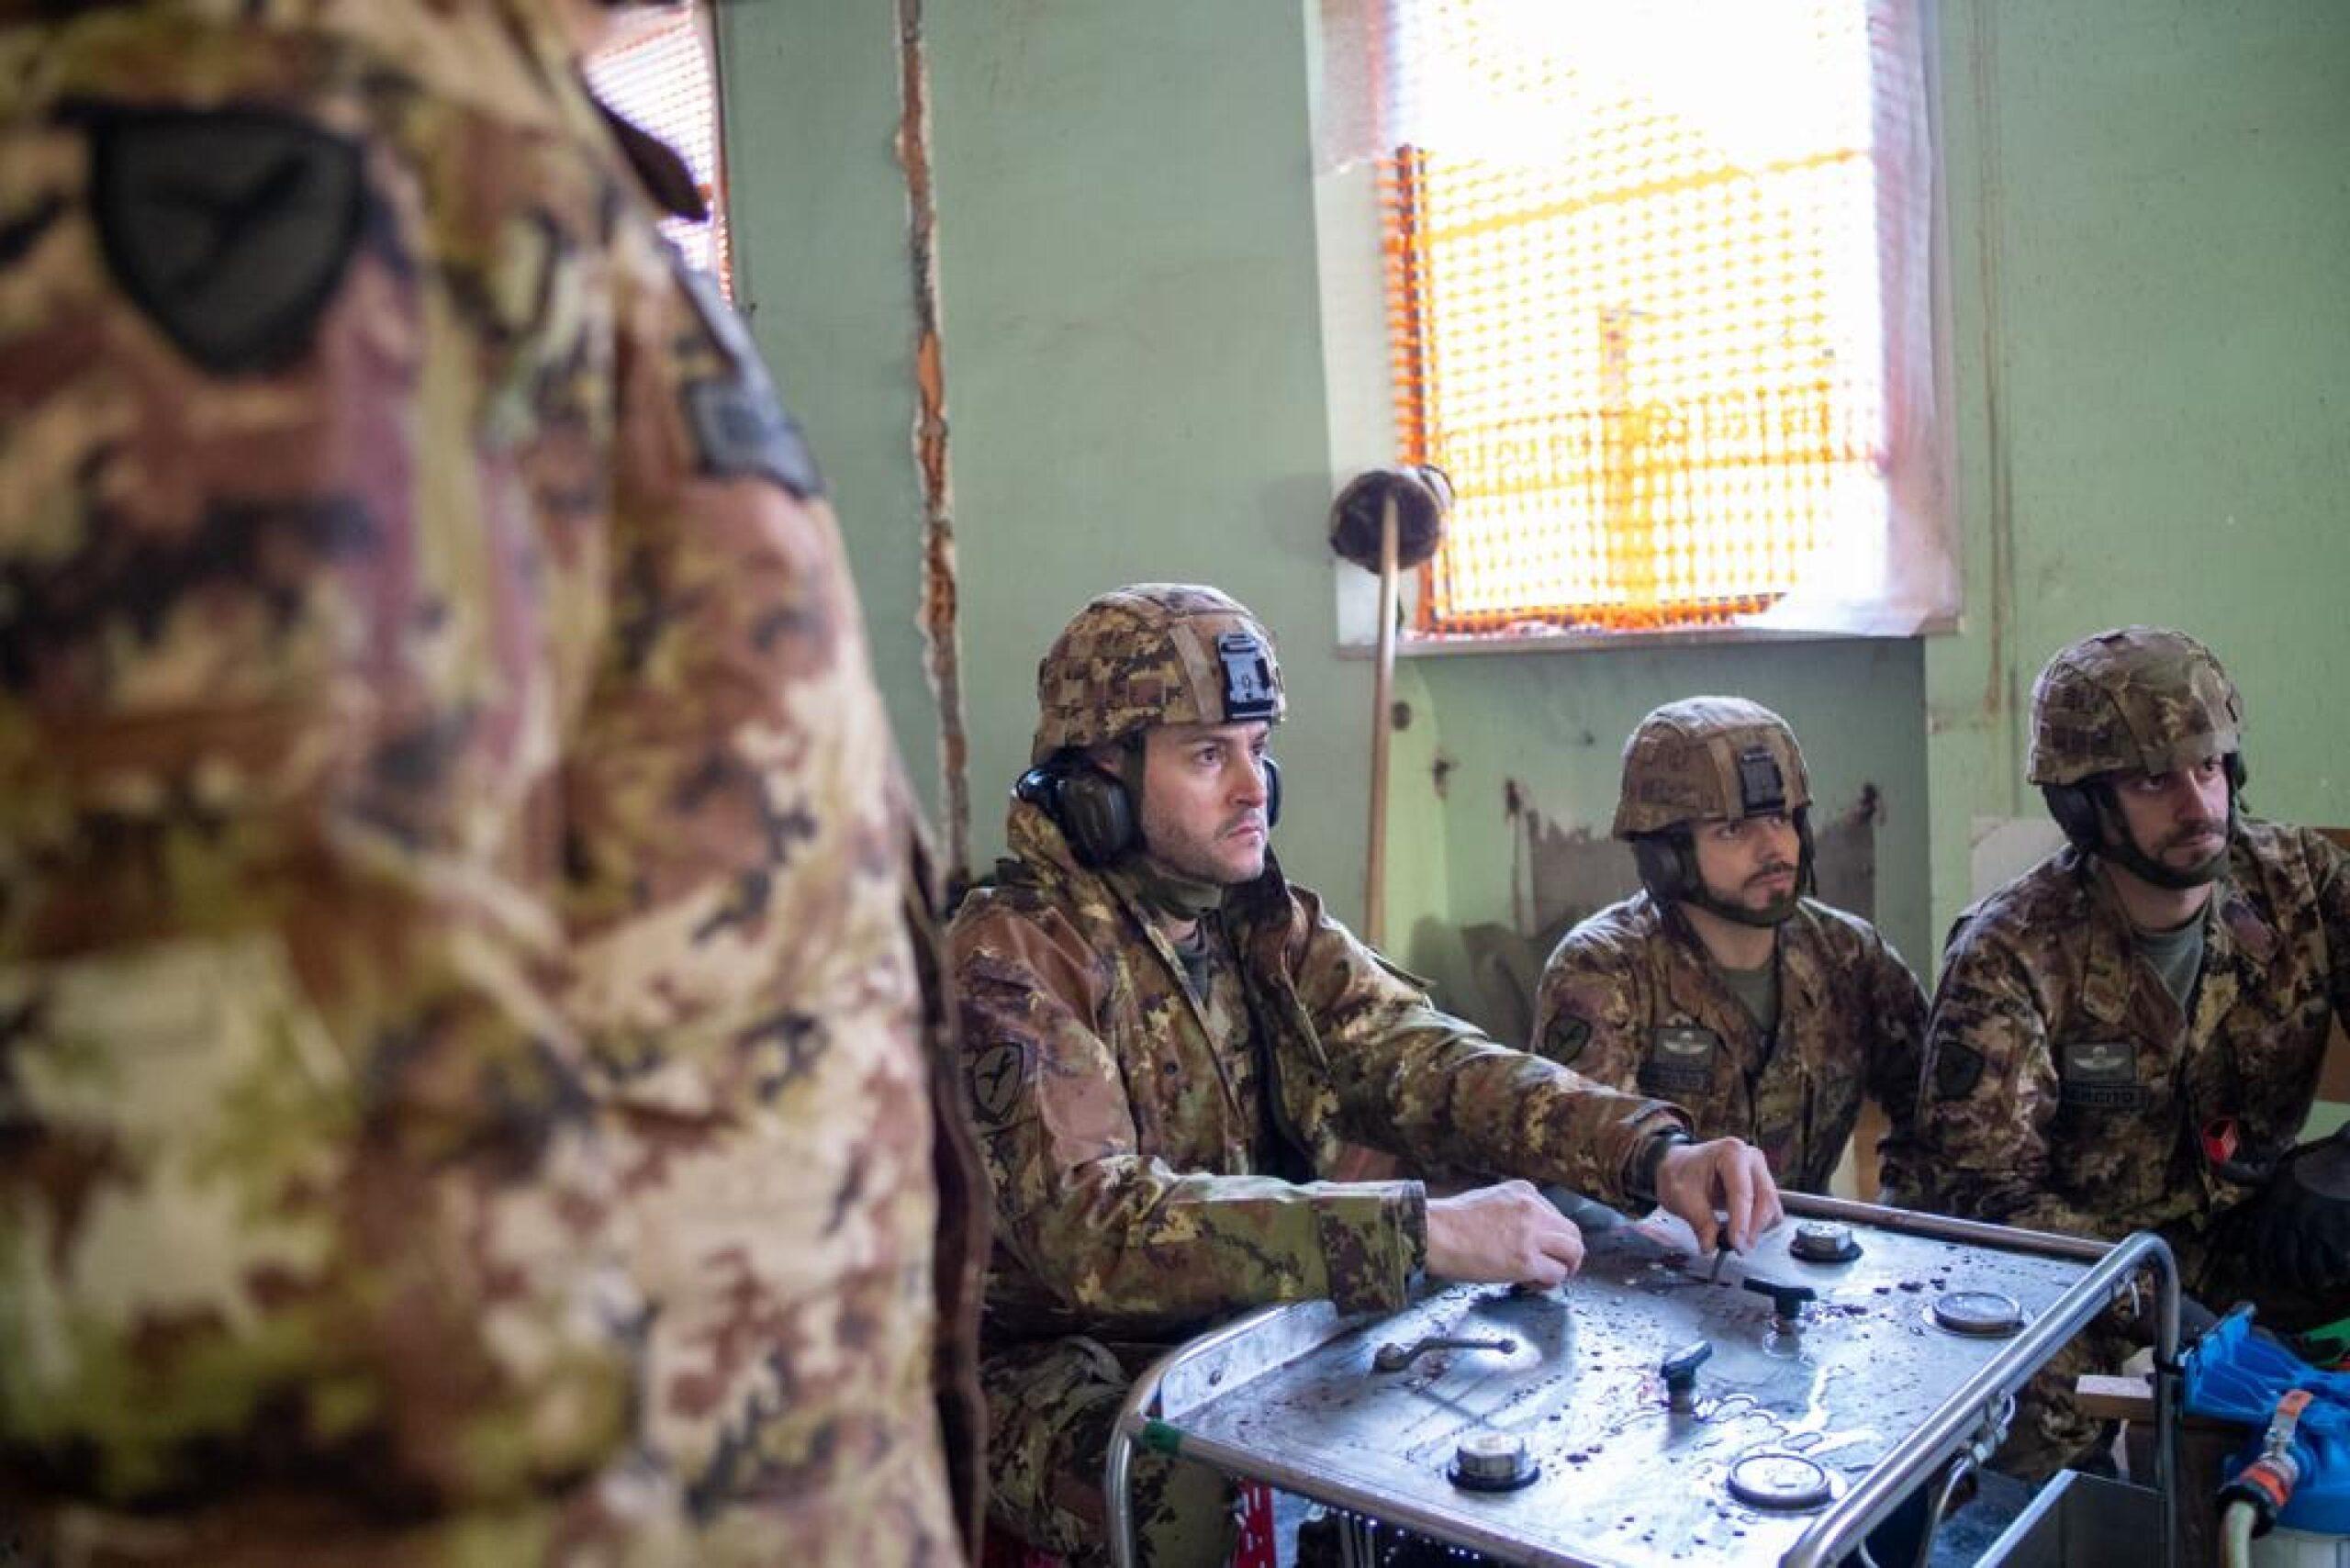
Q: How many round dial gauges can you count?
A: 2